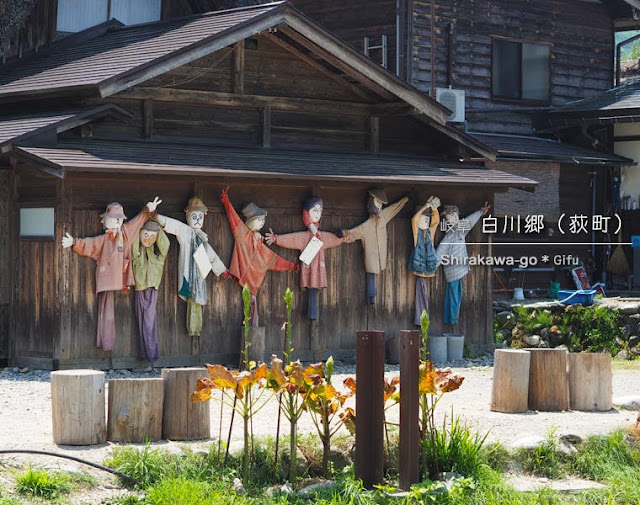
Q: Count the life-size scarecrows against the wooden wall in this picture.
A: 8